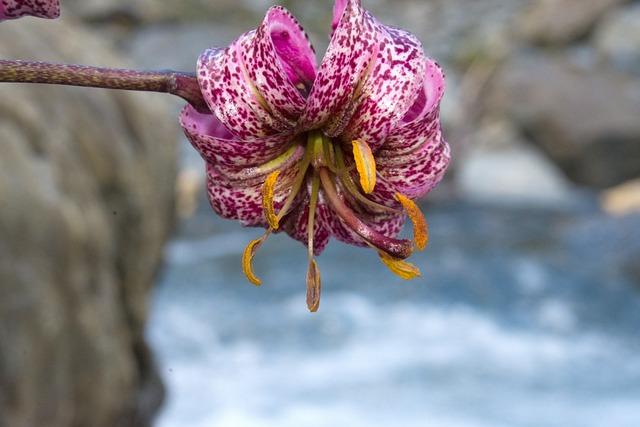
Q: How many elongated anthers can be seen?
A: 6